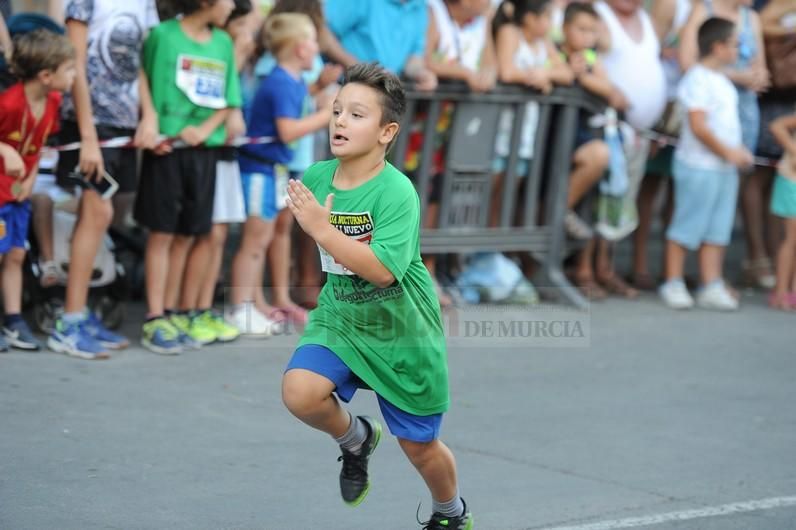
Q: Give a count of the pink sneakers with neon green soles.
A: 0